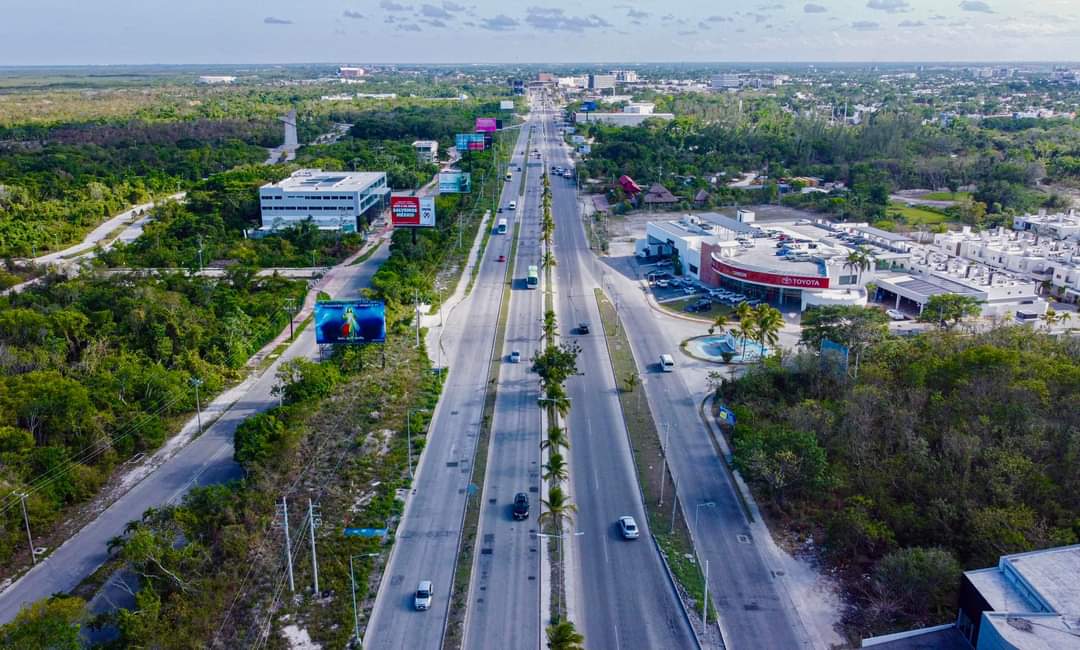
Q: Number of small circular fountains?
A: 1